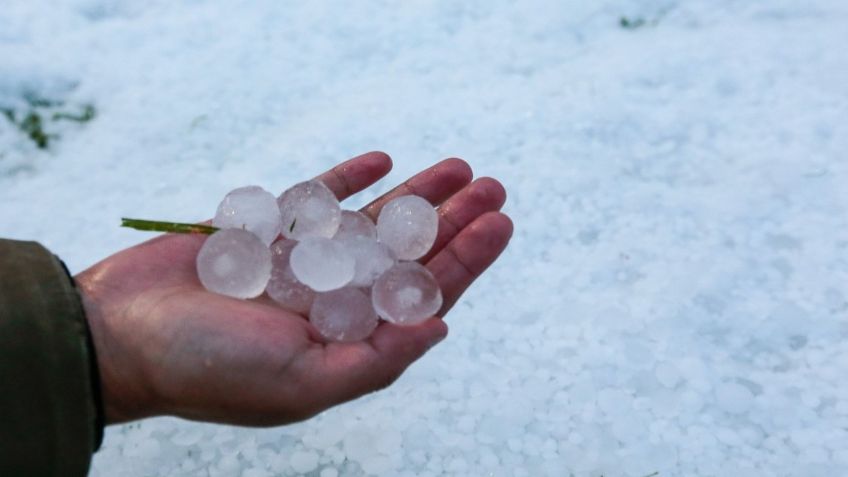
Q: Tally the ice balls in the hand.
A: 10